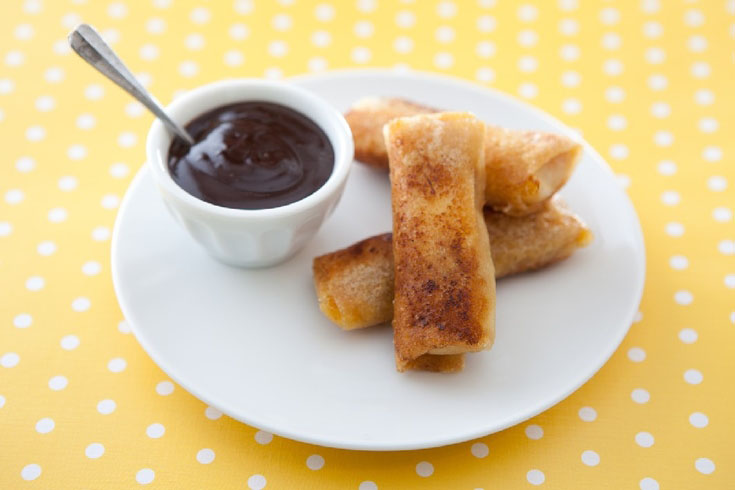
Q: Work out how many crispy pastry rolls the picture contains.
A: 3